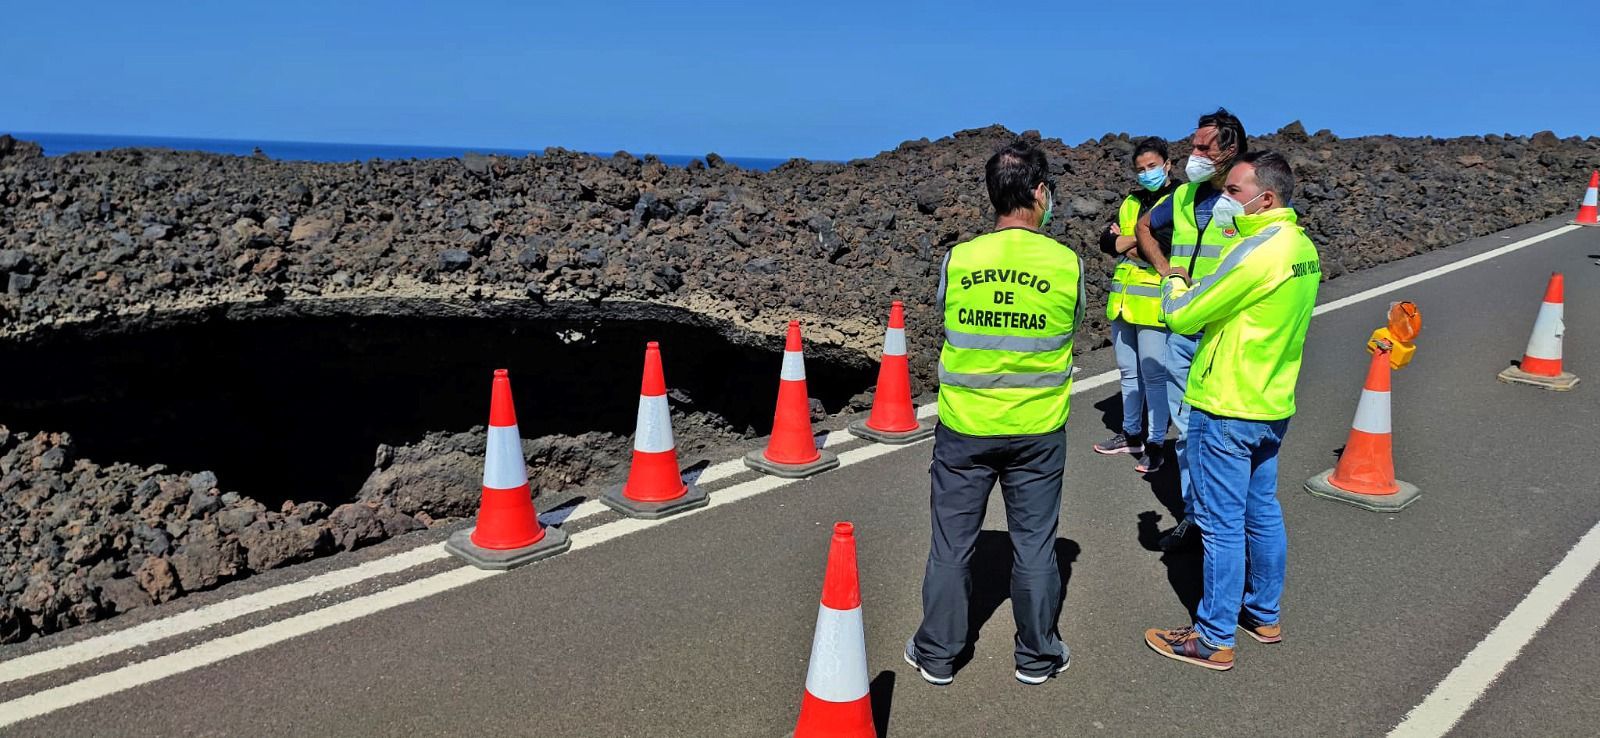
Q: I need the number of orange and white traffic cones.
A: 8